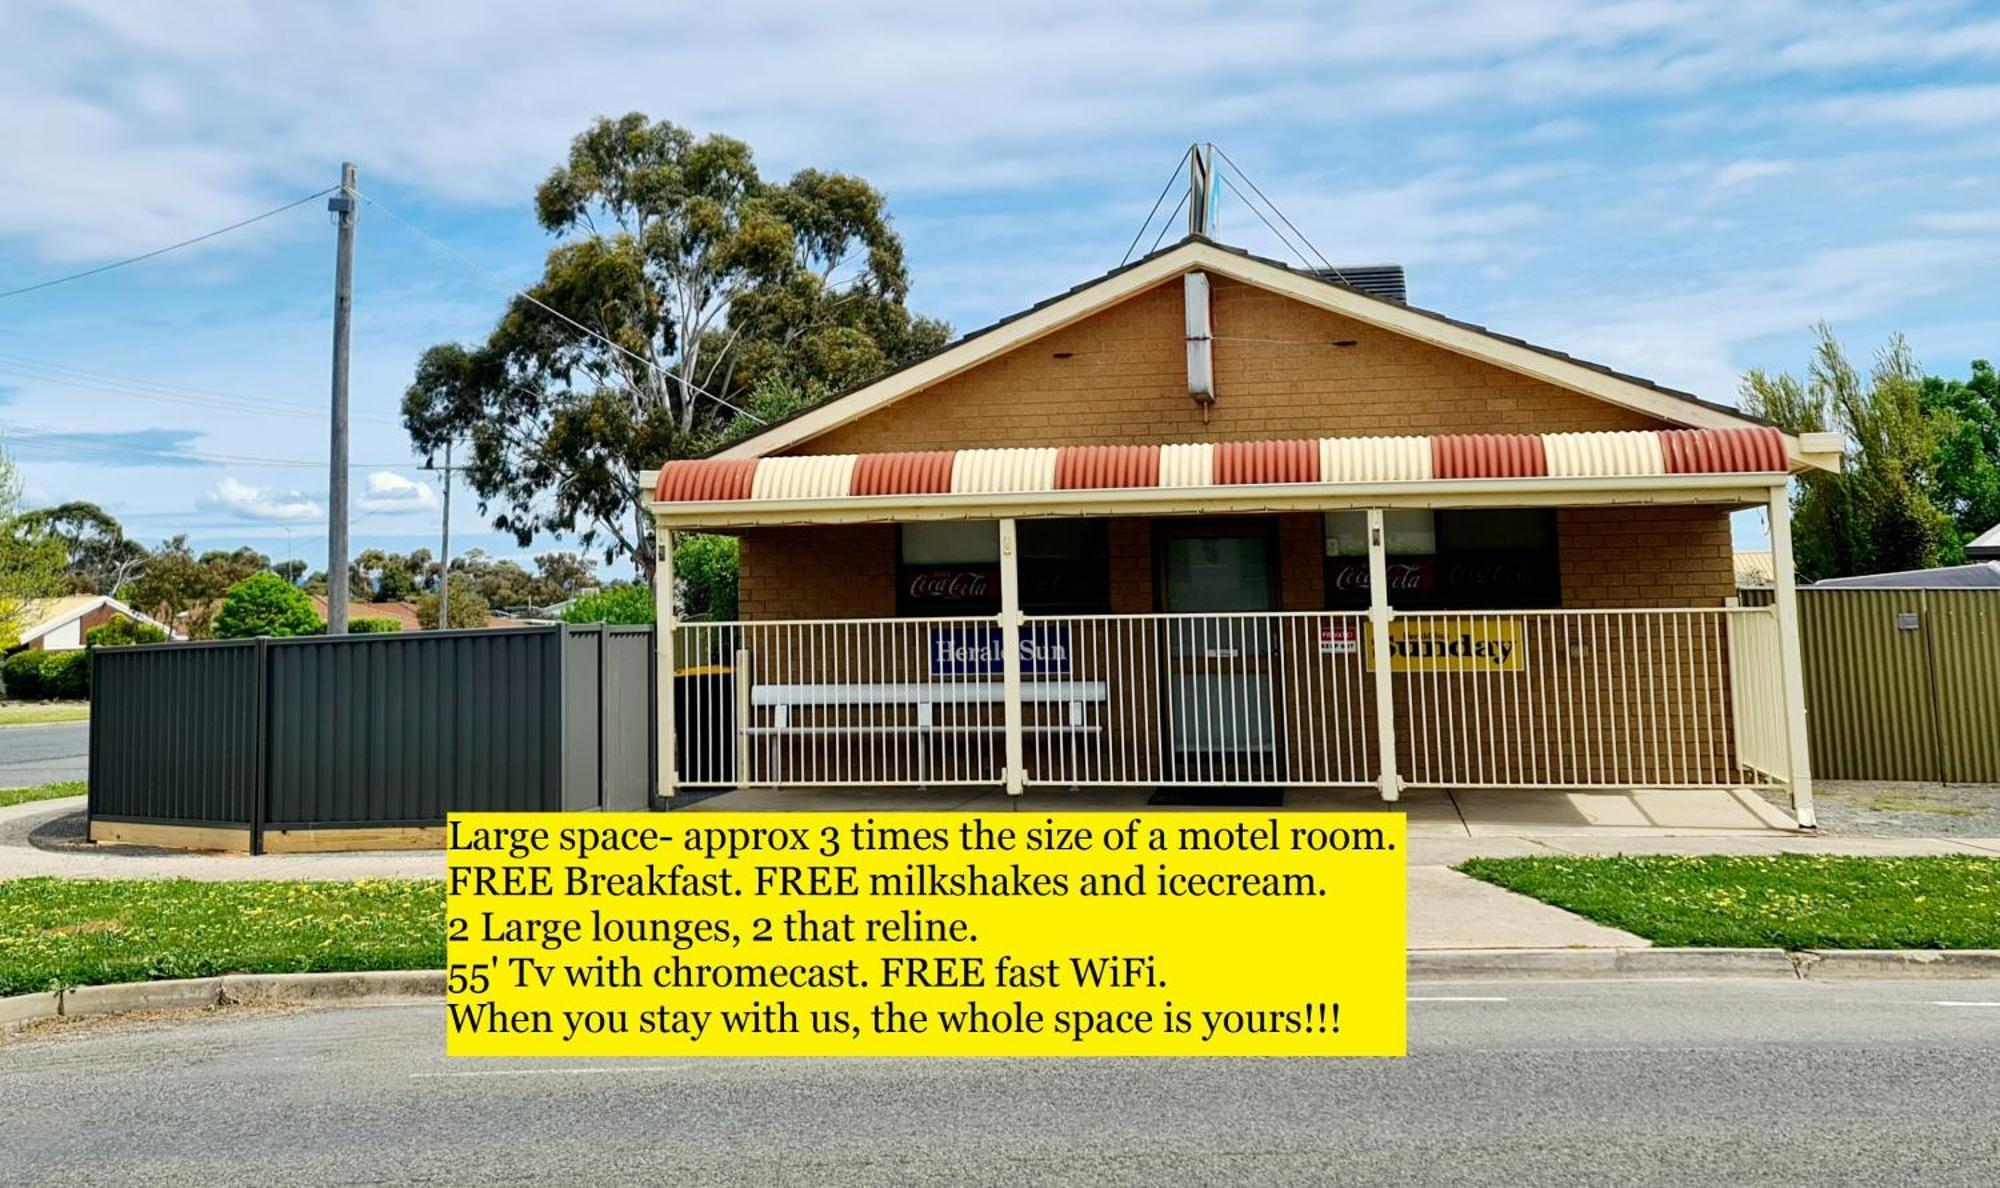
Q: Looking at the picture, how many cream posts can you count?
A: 4